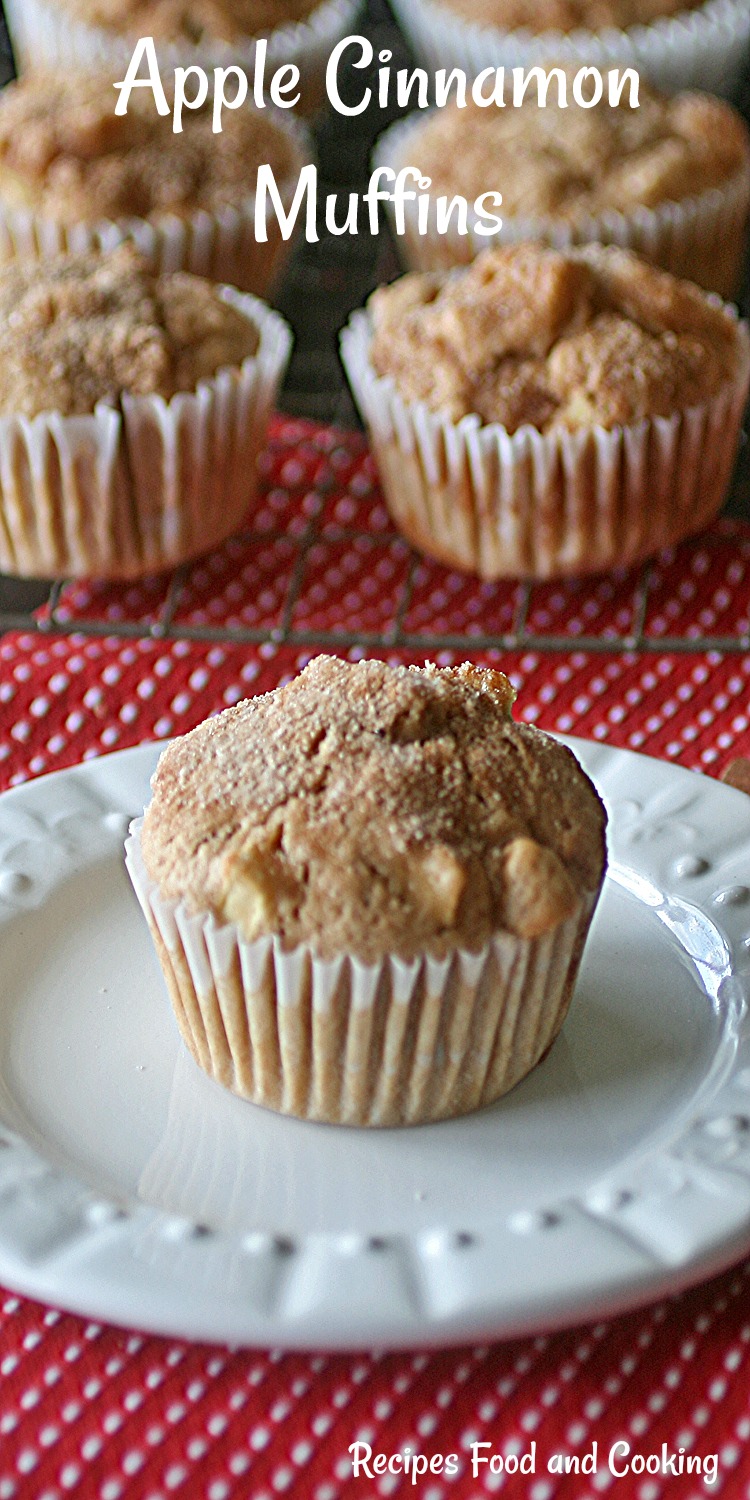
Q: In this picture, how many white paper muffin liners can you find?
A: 7